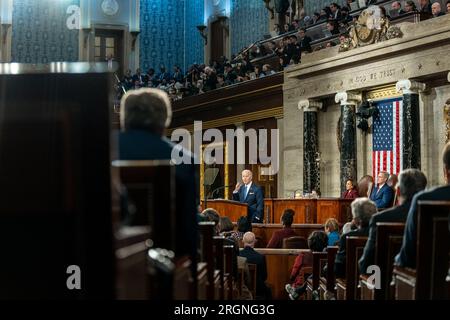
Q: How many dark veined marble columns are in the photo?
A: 3